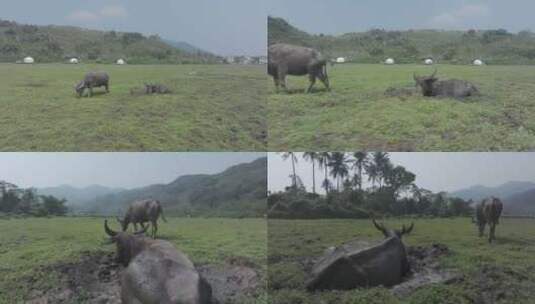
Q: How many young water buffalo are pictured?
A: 0